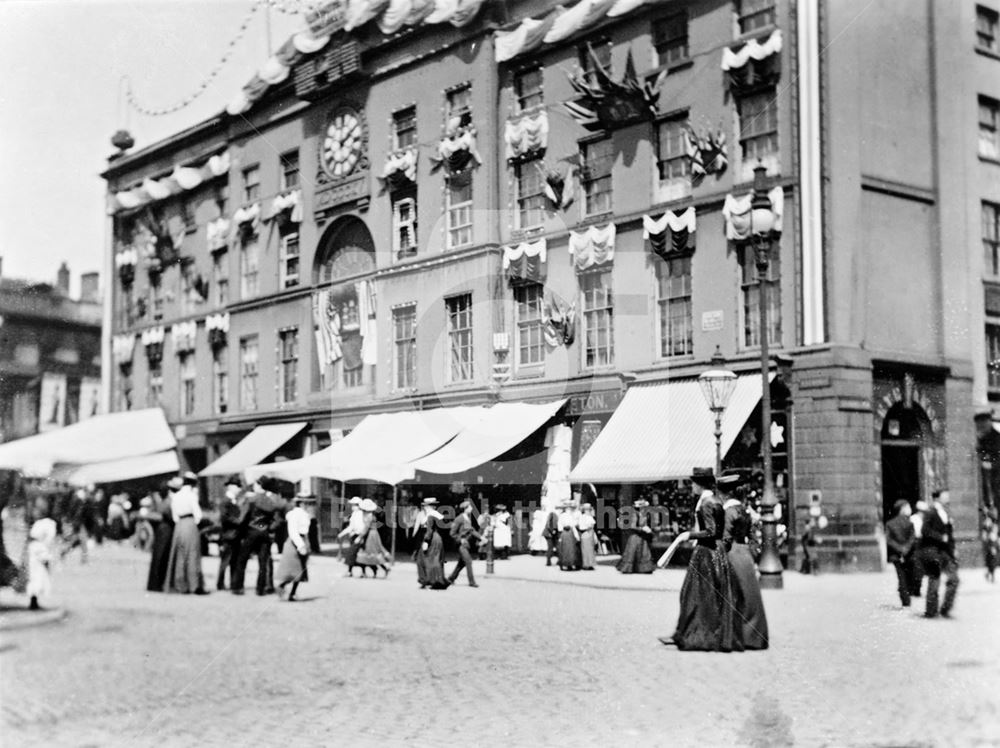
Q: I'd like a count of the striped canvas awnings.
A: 1